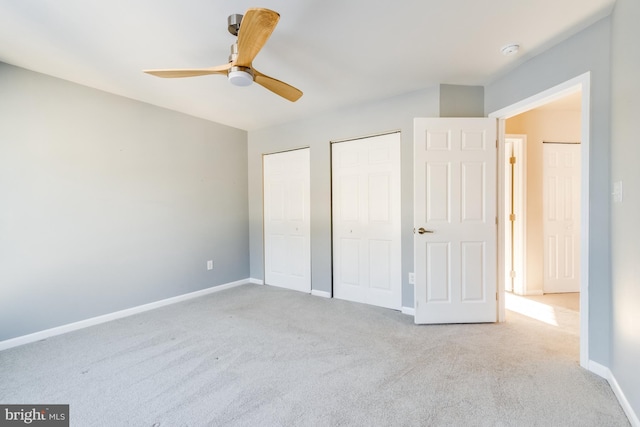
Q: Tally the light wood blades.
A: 3